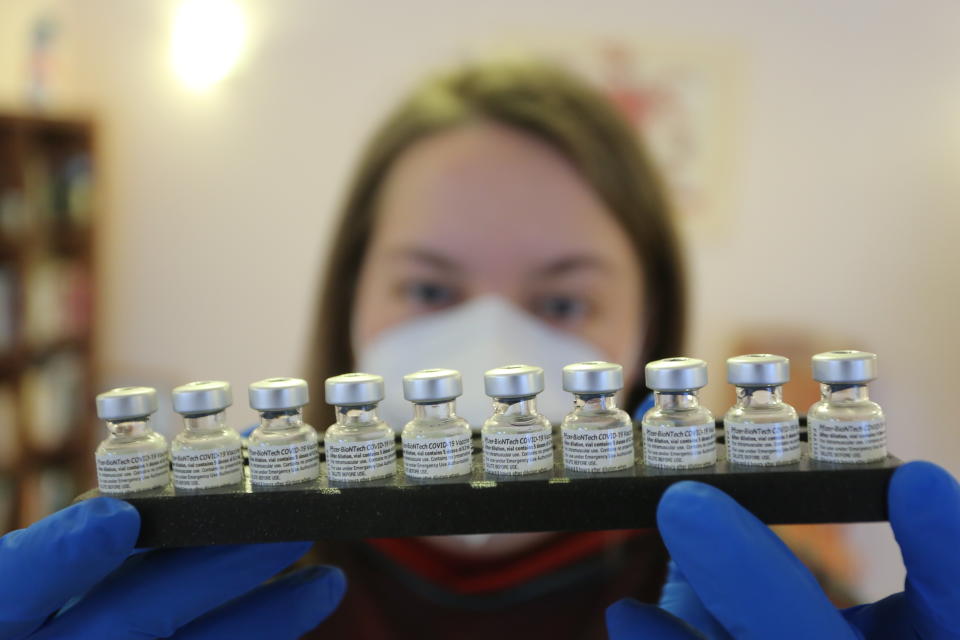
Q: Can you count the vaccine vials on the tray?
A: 10